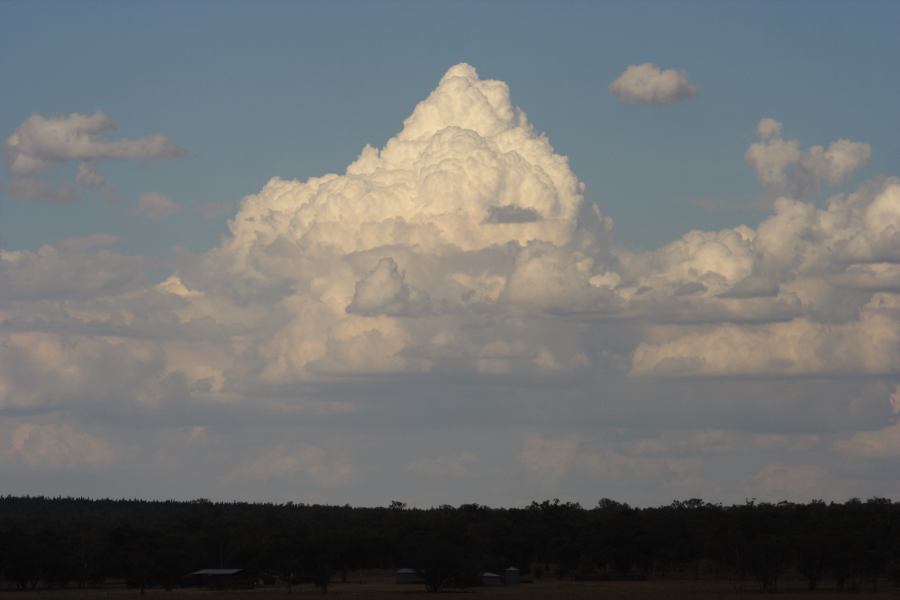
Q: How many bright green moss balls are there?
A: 0